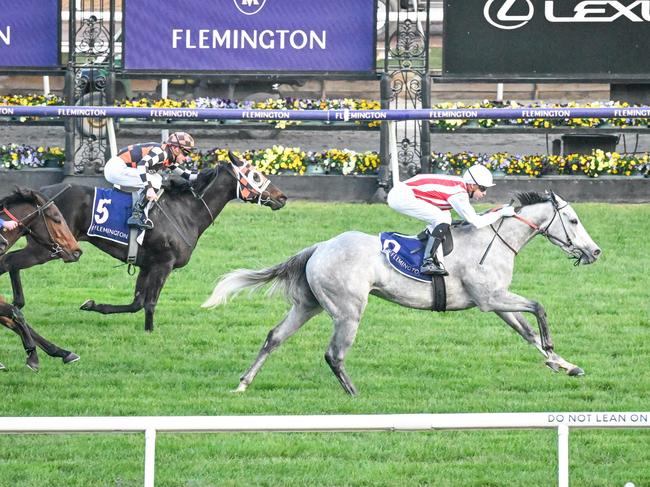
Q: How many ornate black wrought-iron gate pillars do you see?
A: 2